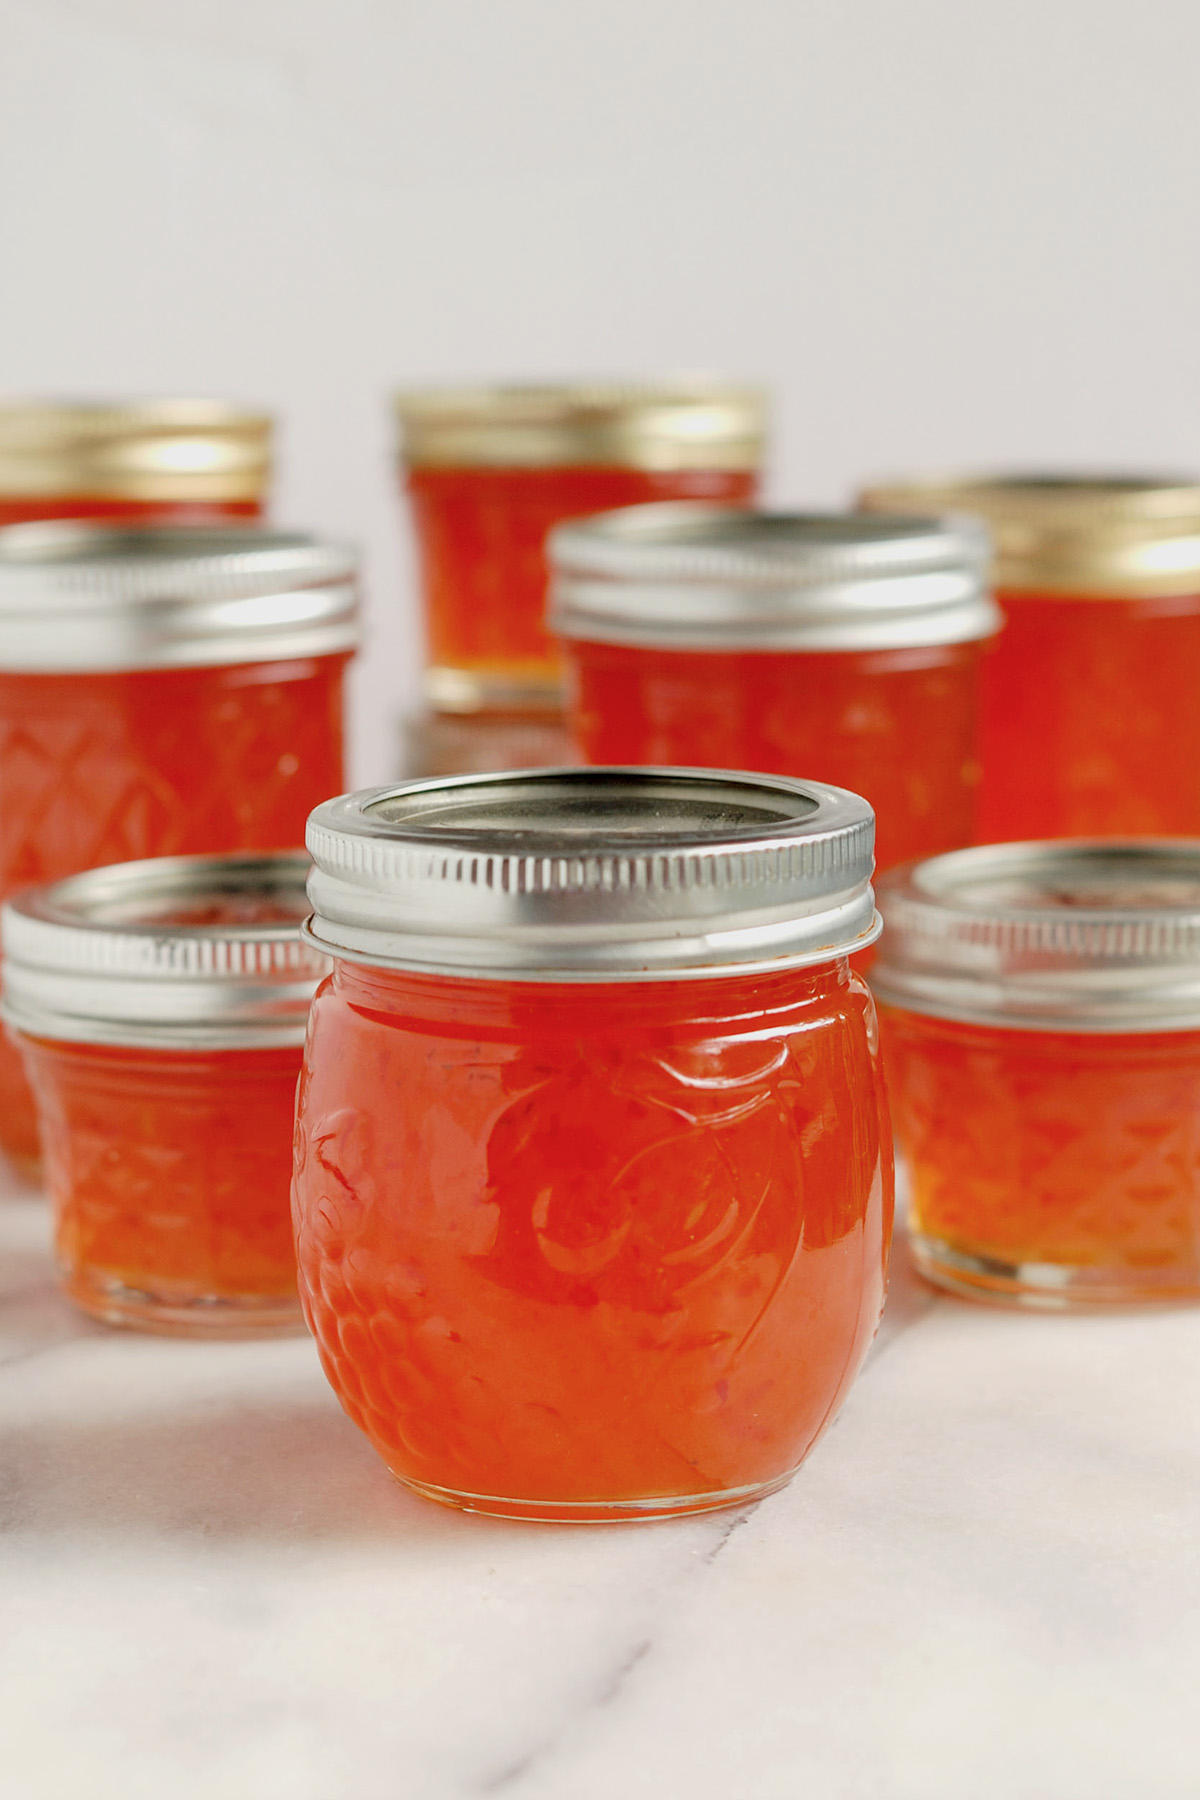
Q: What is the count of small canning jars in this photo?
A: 8